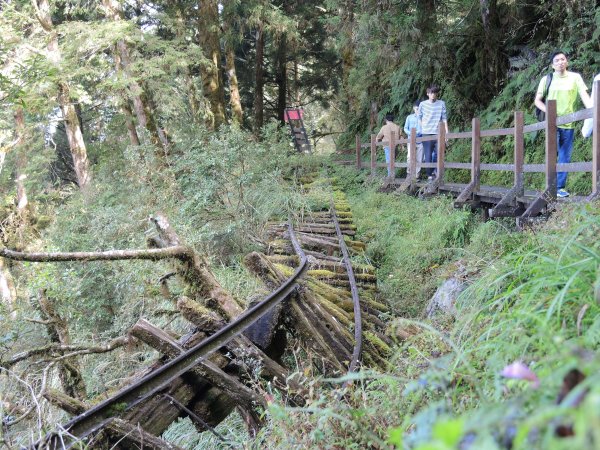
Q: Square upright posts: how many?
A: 9